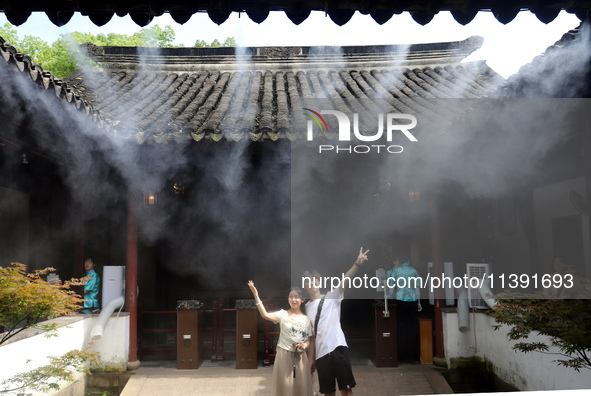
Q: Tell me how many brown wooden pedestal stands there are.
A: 3